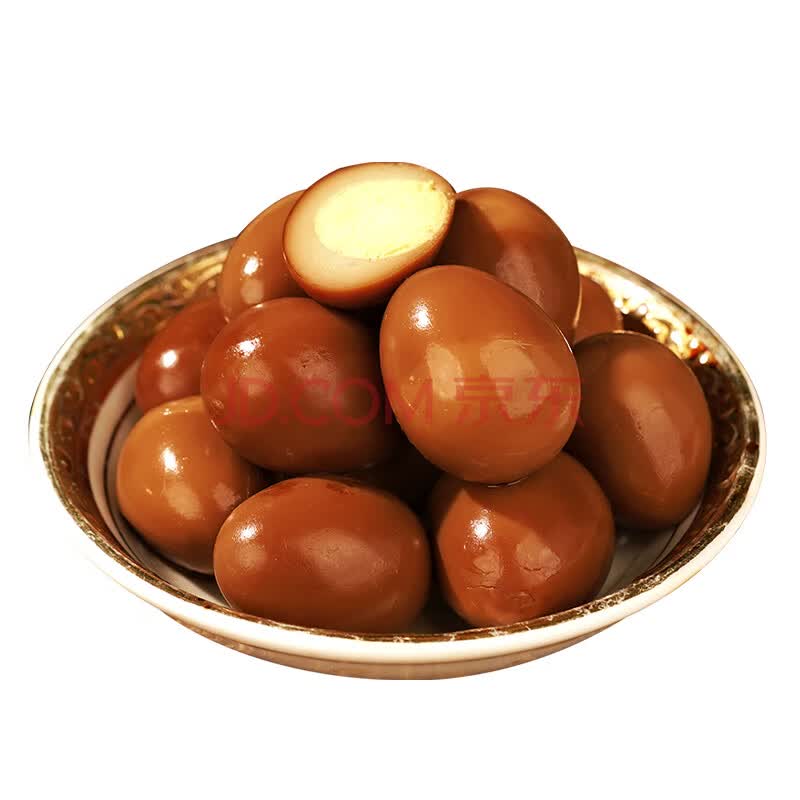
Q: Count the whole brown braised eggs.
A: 10